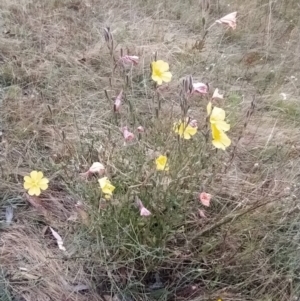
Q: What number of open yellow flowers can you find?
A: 7